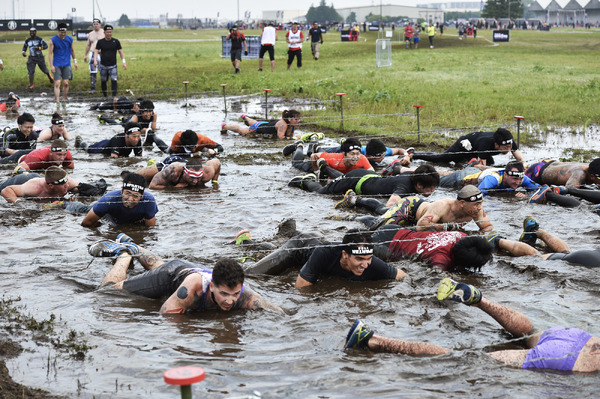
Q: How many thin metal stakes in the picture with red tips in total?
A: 7